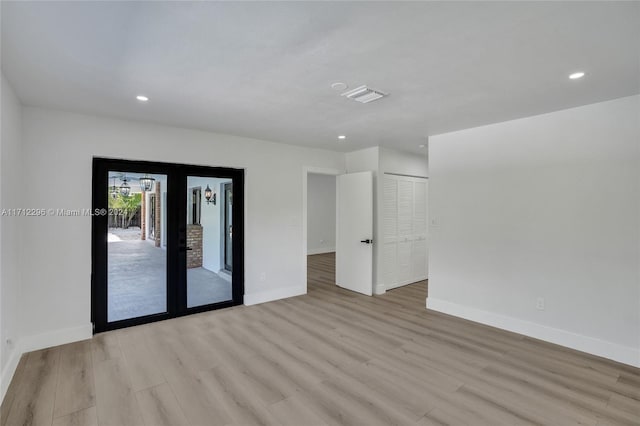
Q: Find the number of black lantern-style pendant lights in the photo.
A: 3